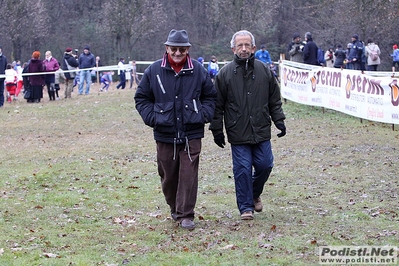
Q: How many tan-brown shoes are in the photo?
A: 2